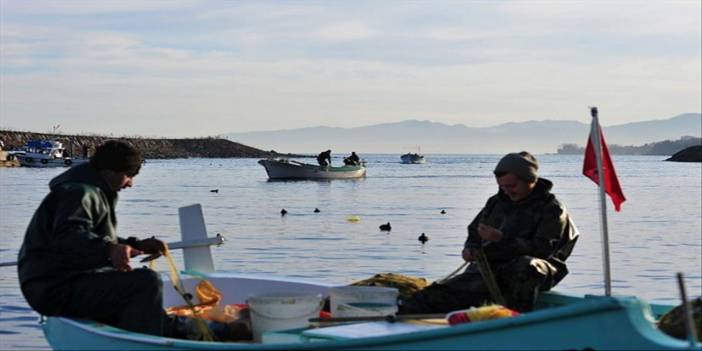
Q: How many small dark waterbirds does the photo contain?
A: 6